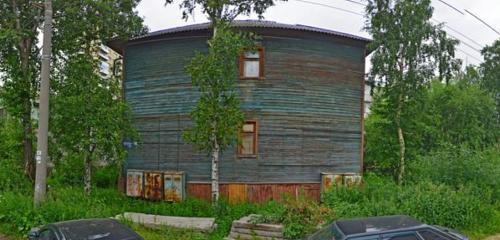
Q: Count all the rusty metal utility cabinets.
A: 5